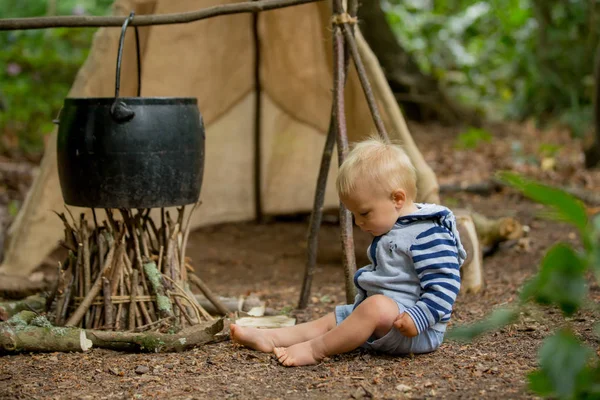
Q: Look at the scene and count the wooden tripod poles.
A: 3